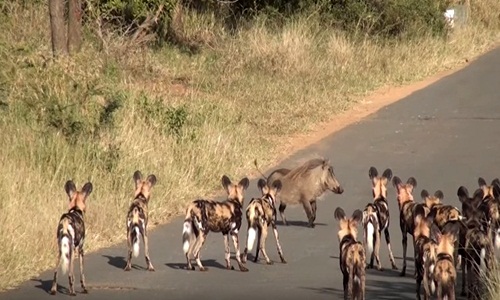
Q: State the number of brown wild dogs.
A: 12